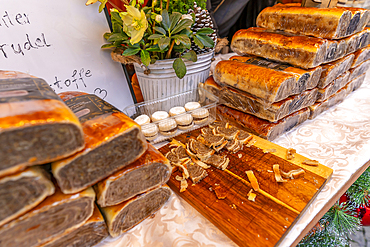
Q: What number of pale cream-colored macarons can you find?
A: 8